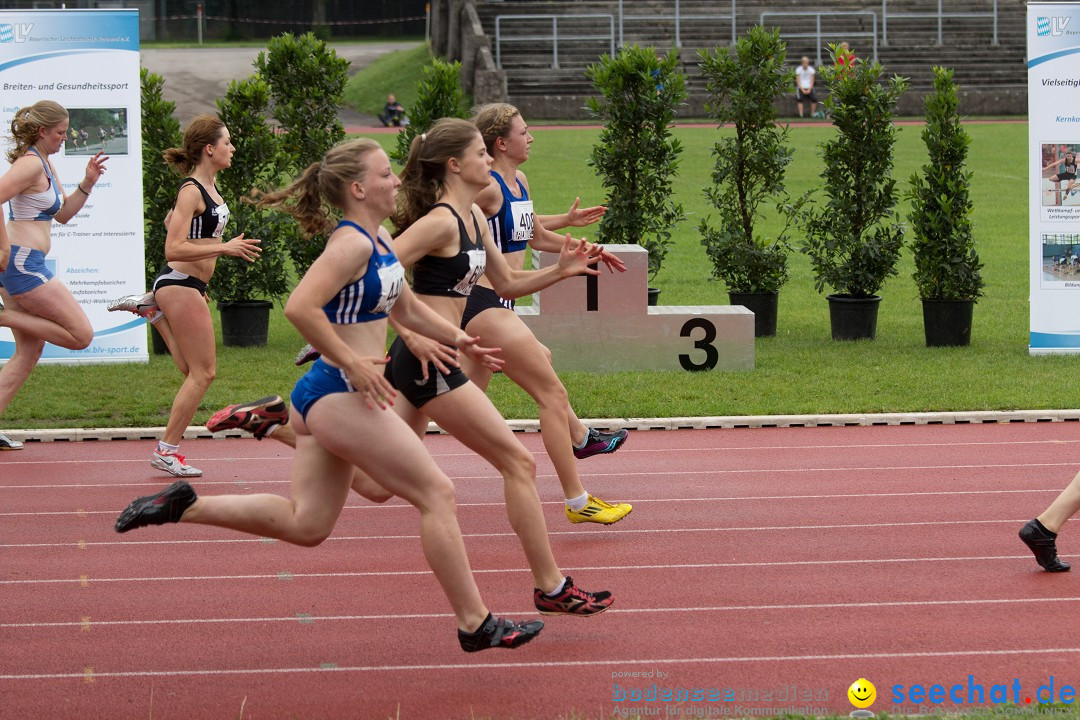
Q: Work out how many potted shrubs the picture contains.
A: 8